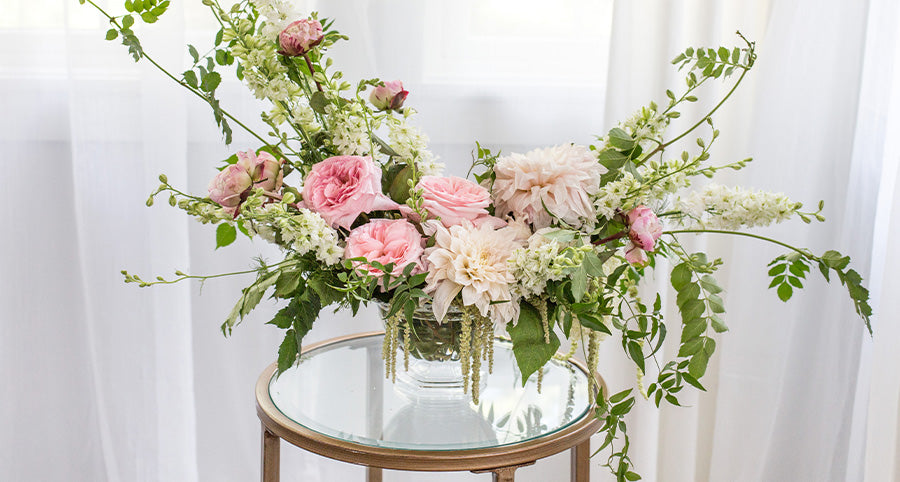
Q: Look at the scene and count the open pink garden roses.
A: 3